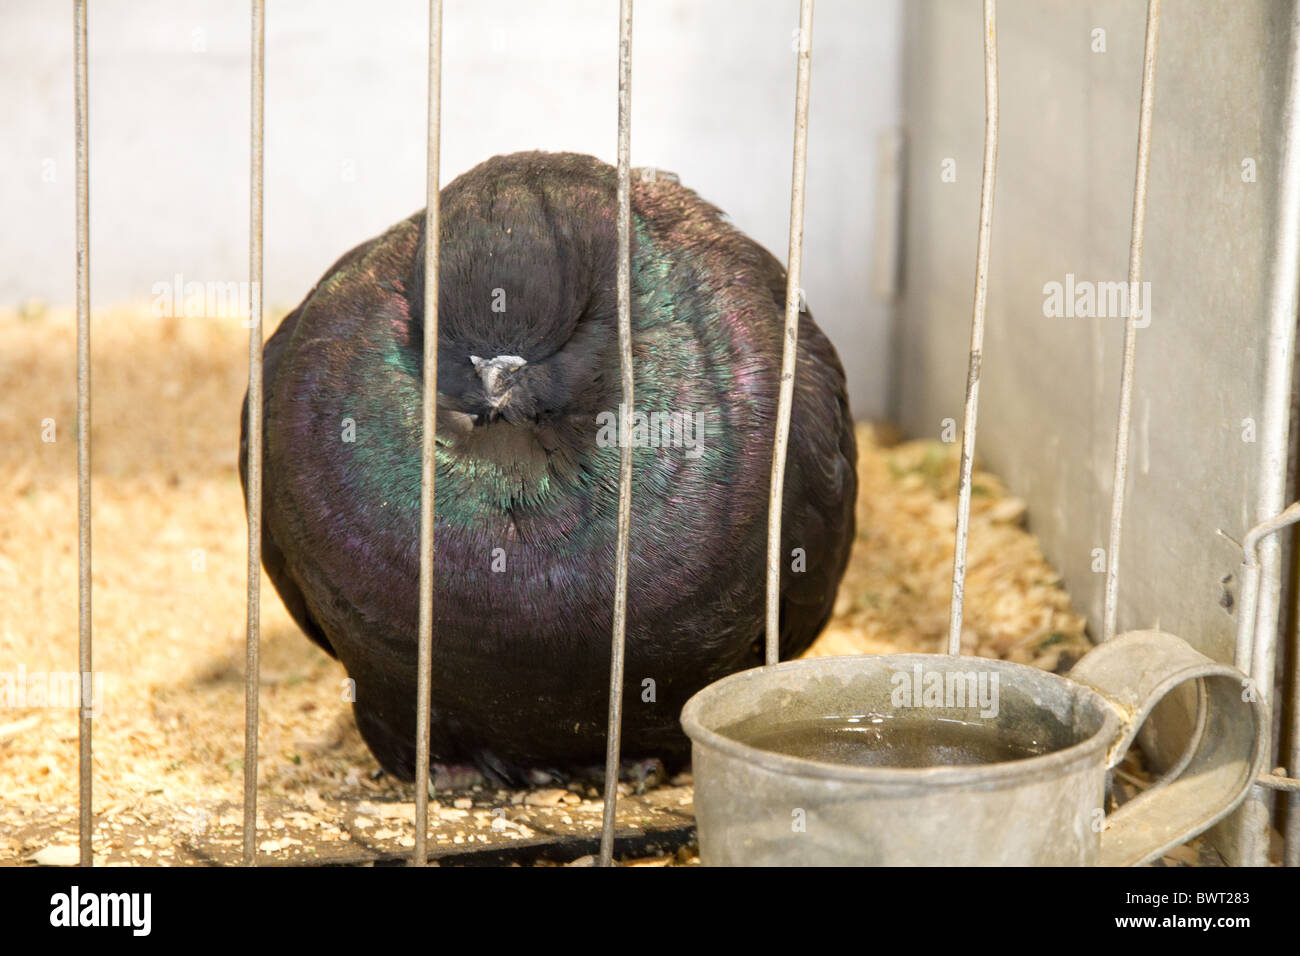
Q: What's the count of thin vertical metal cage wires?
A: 7